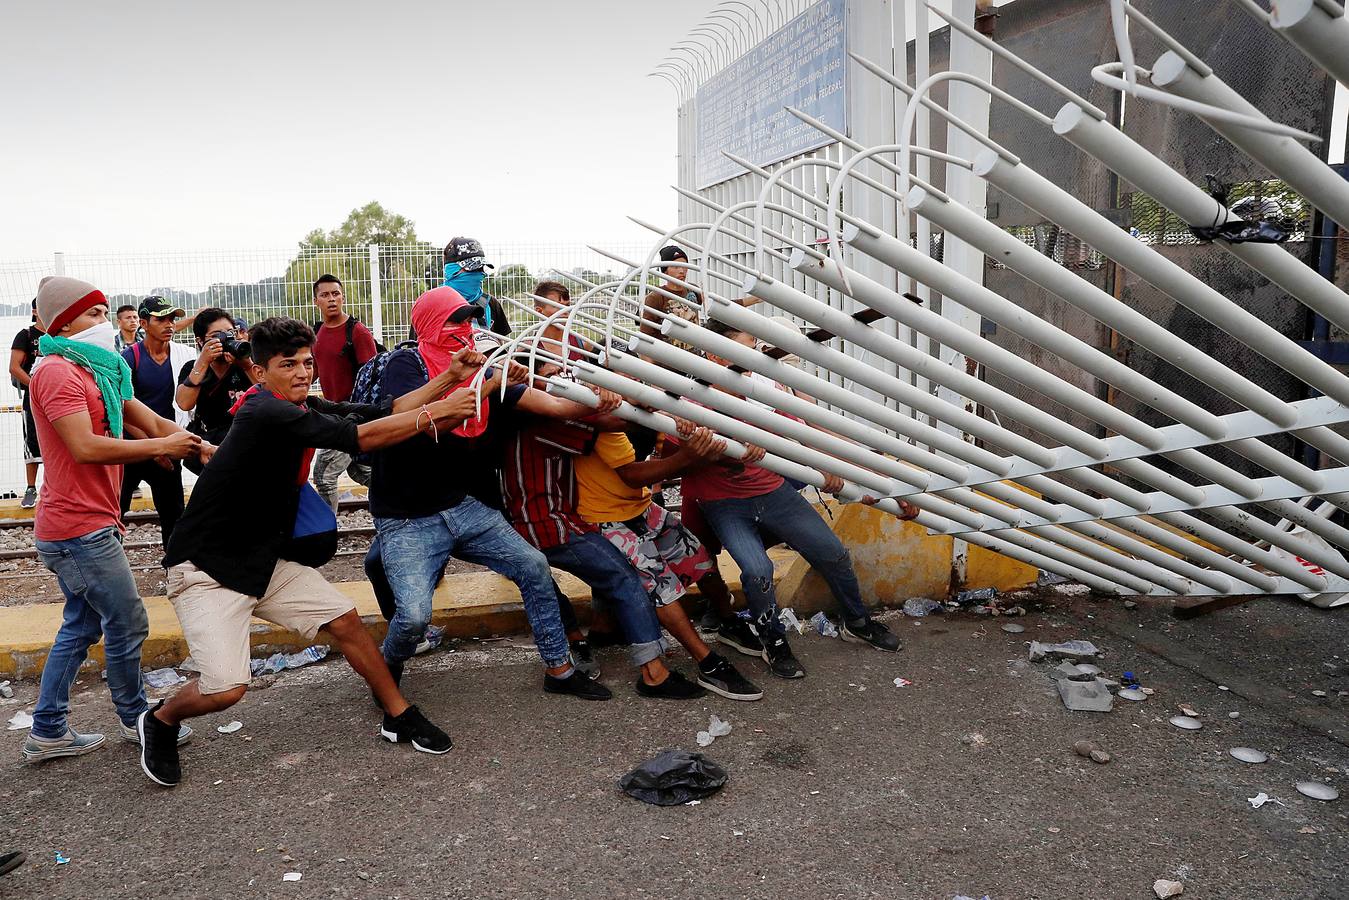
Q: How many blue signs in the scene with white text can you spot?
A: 1